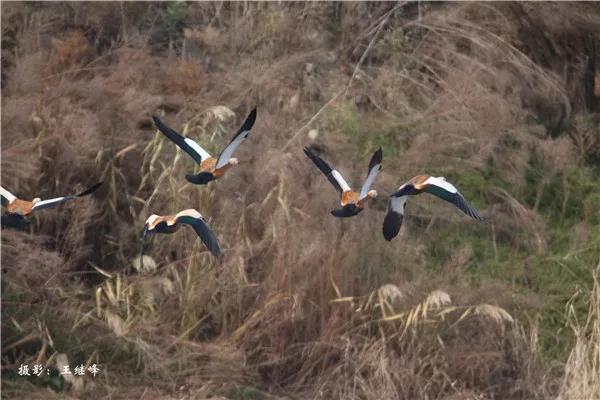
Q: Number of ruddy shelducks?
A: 5